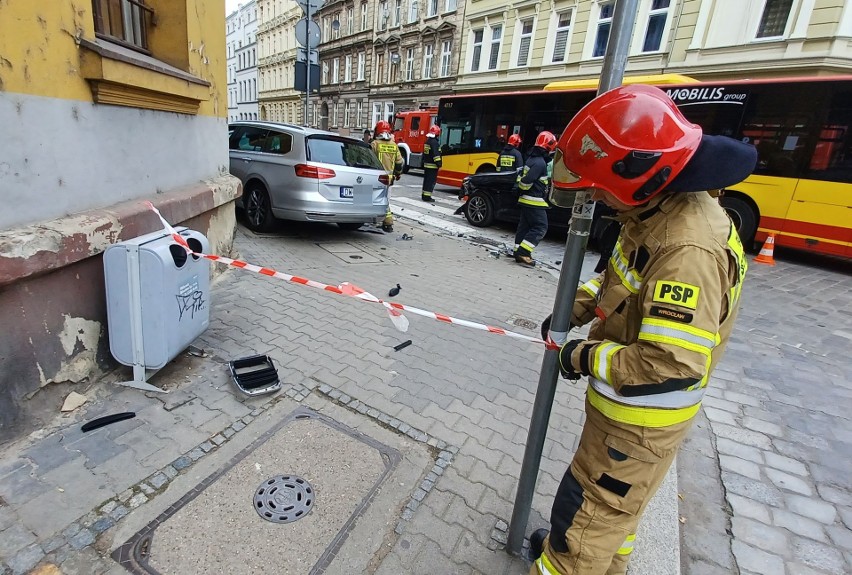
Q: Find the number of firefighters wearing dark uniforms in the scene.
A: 3